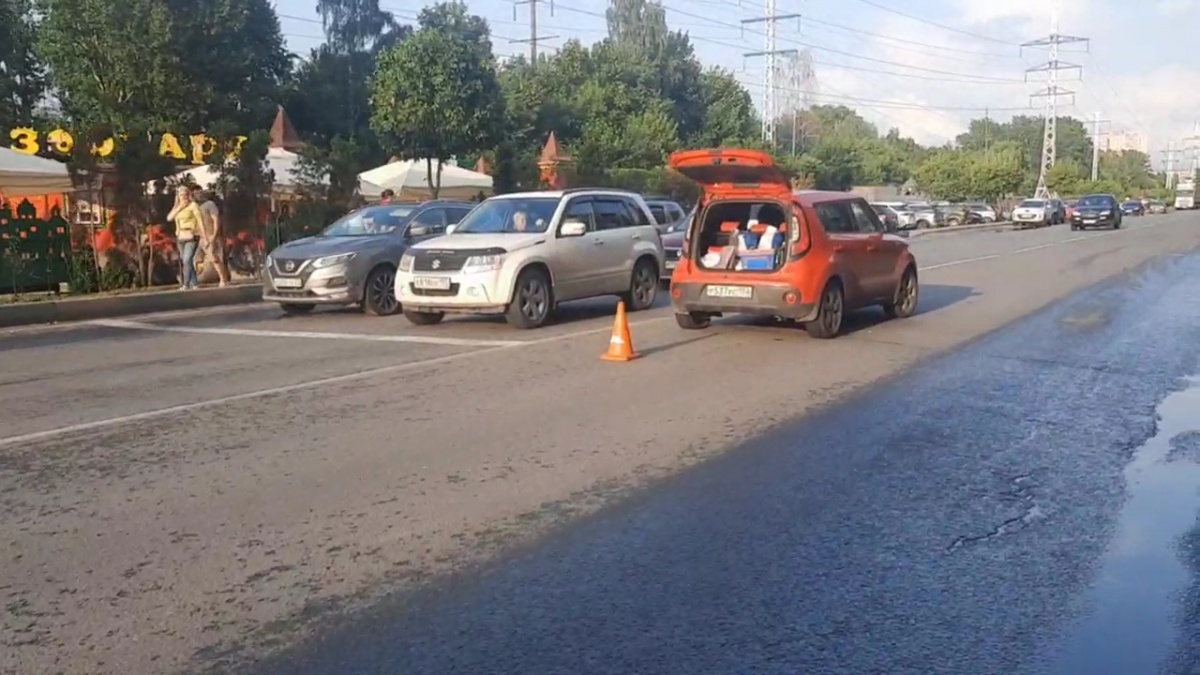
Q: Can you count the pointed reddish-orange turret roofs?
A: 3